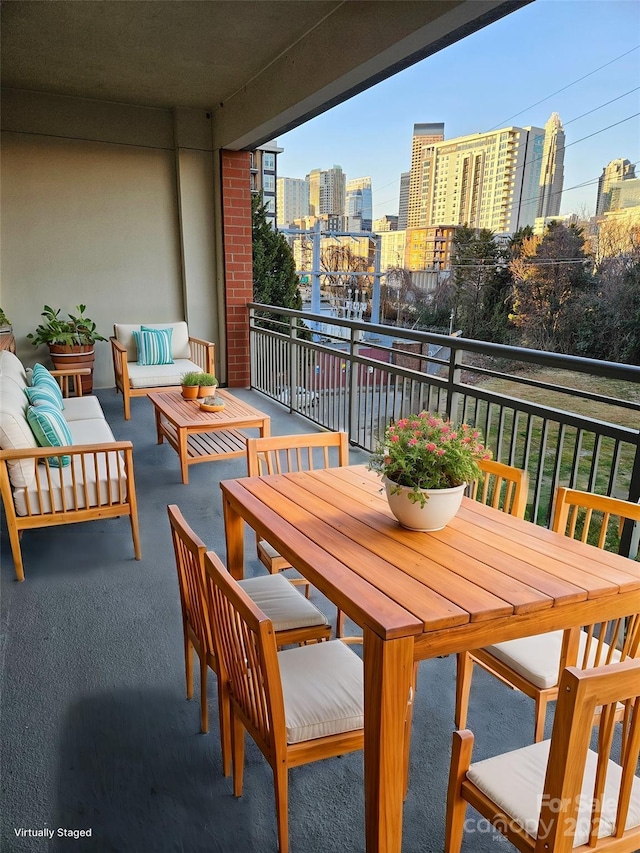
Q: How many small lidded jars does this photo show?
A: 0